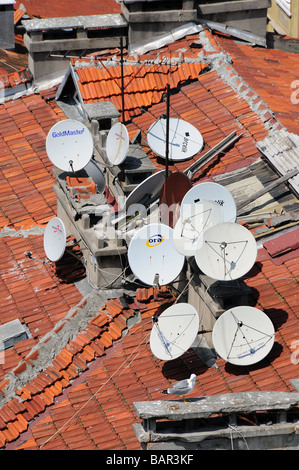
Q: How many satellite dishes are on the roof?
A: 13